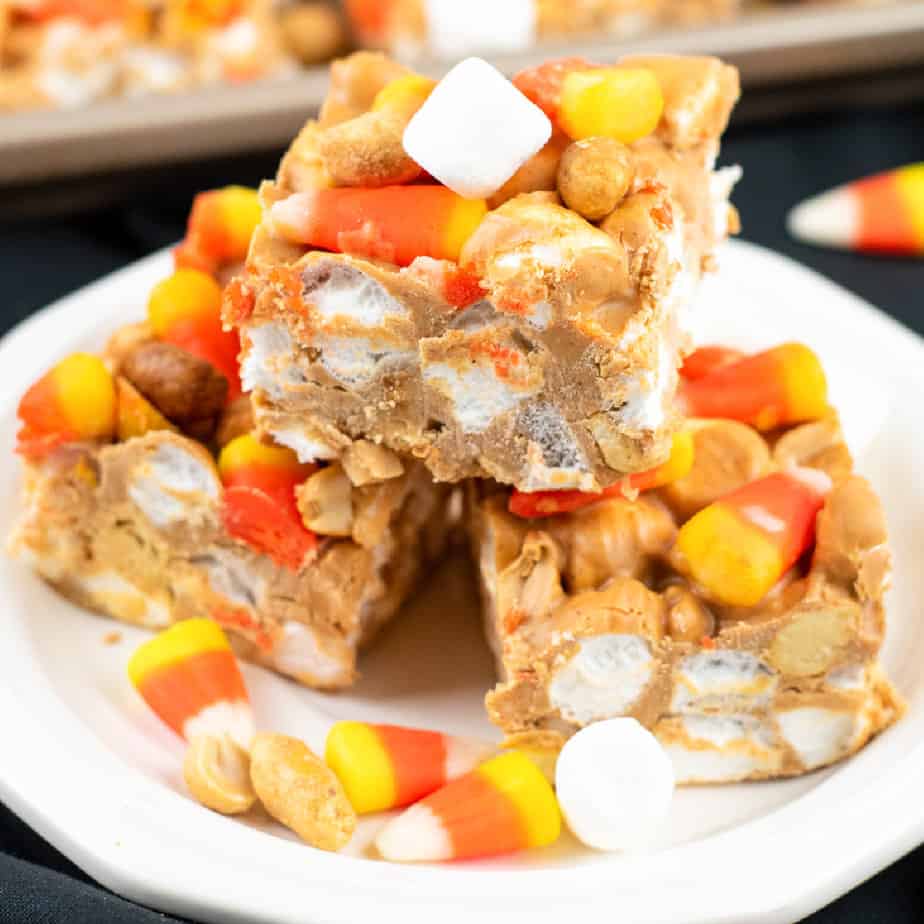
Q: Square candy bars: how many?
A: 3